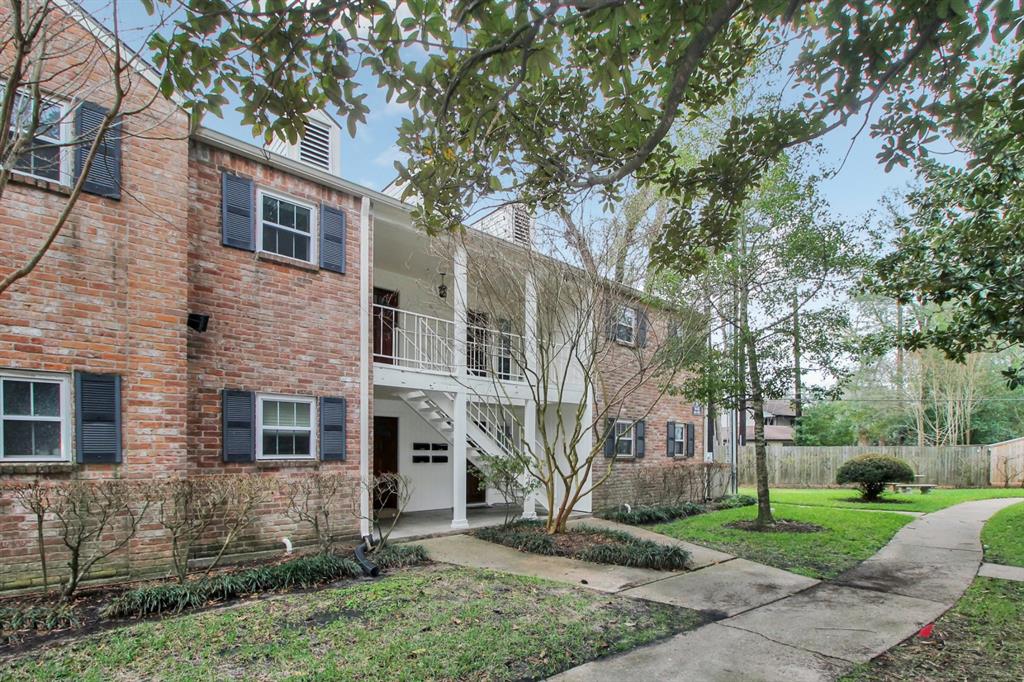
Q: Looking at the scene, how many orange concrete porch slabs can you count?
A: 0